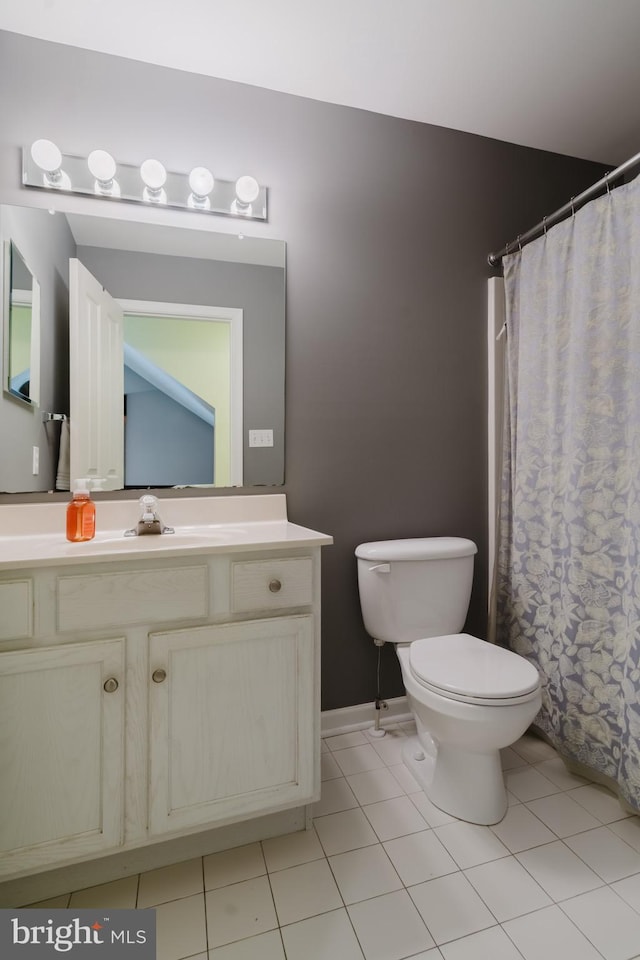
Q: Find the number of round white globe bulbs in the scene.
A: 5